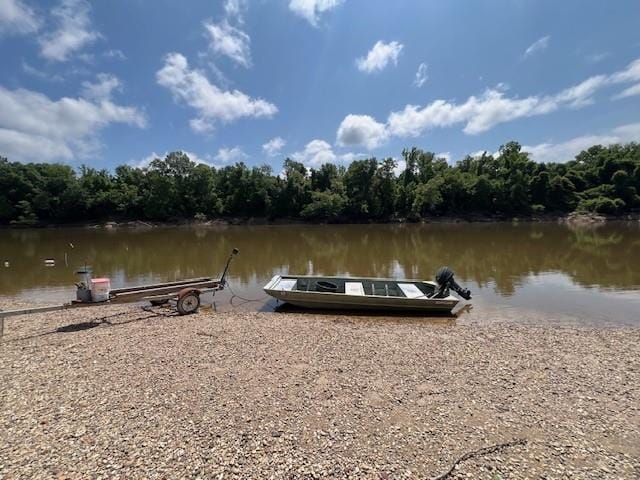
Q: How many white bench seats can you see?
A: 3